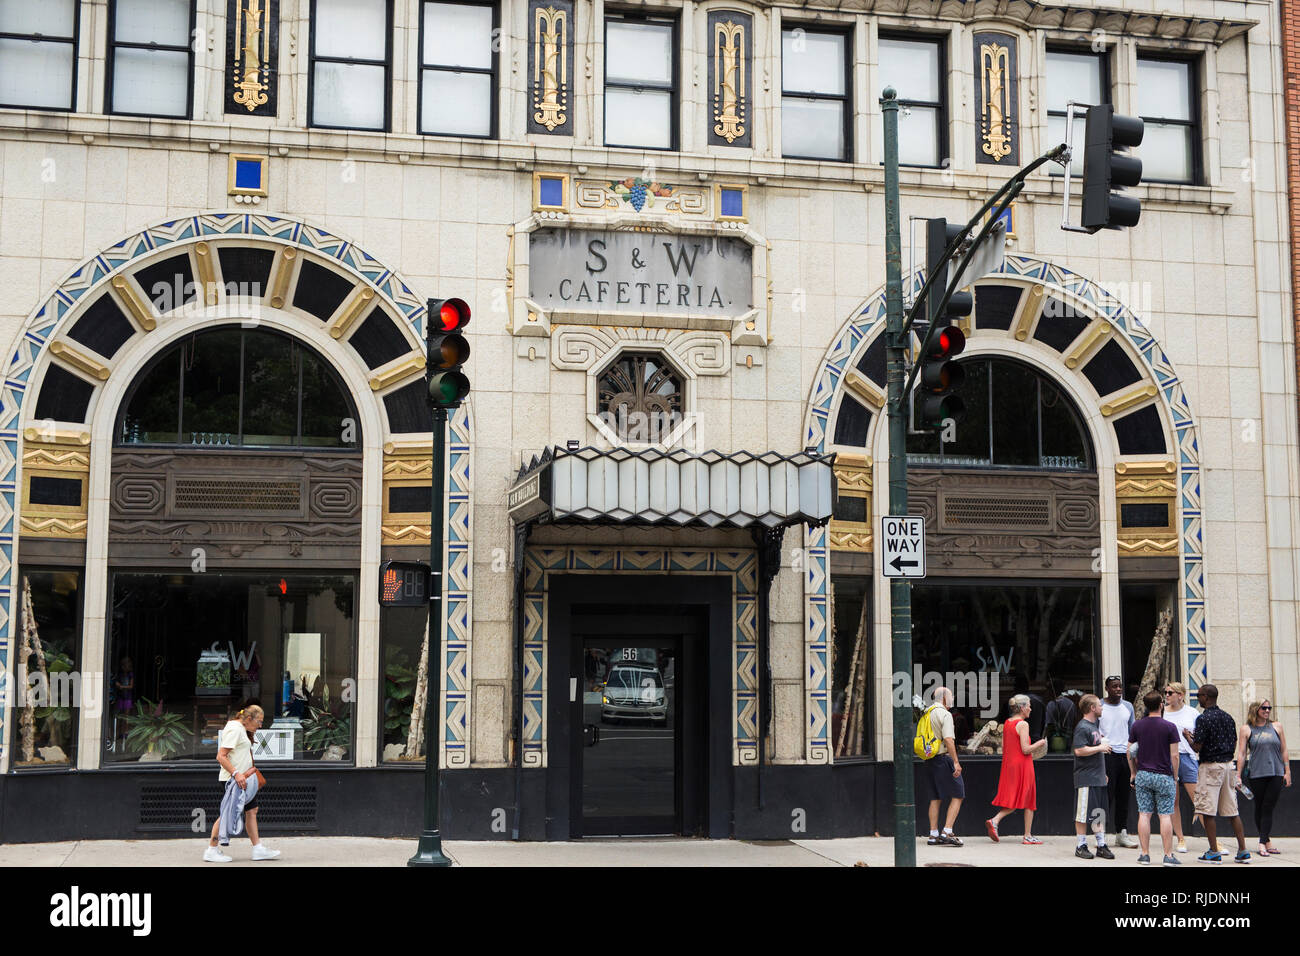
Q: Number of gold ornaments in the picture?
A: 4